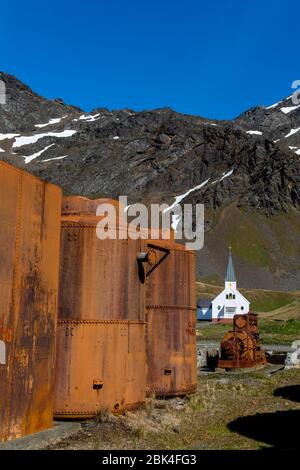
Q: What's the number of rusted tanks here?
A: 3